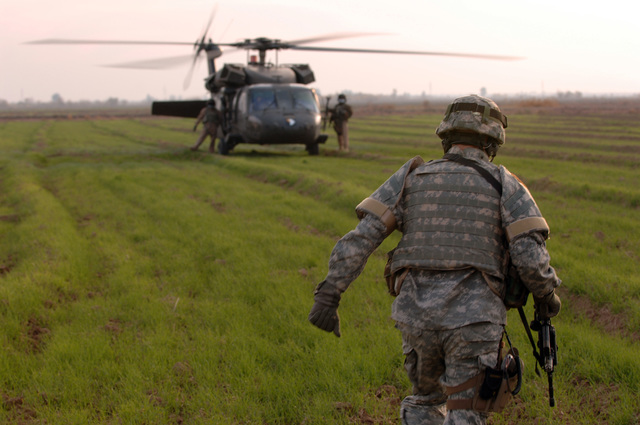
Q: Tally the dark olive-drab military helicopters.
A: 1